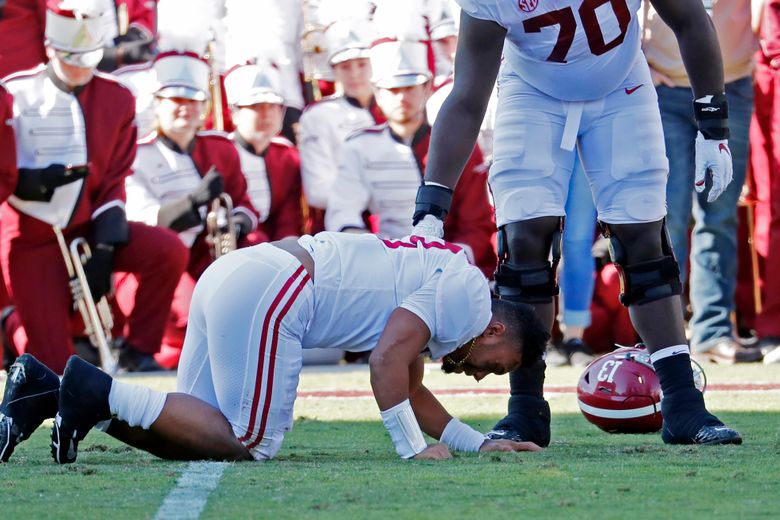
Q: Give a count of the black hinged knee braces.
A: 2